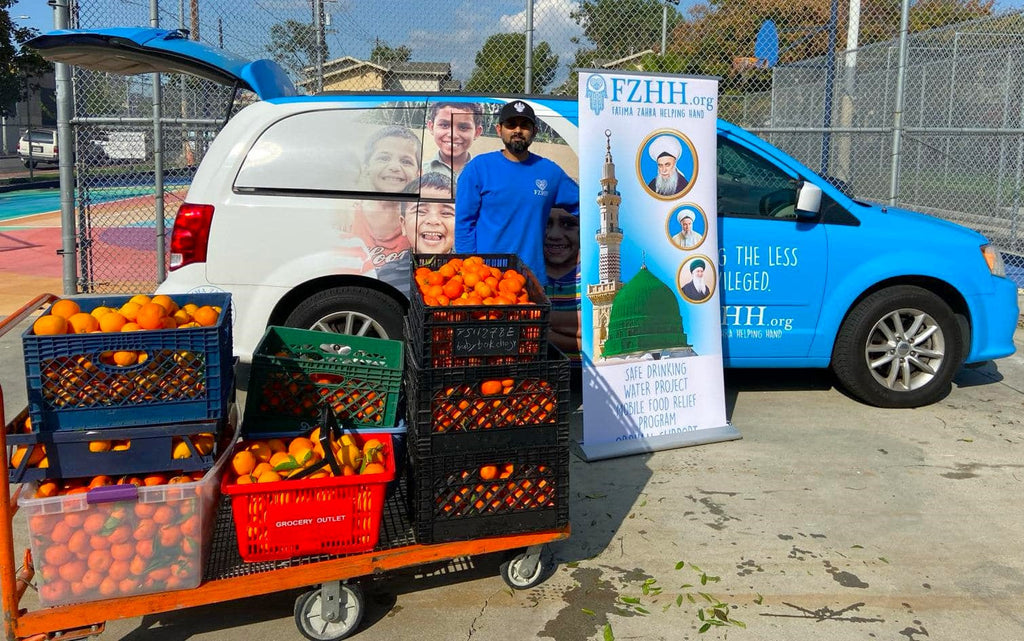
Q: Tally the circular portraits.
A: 3